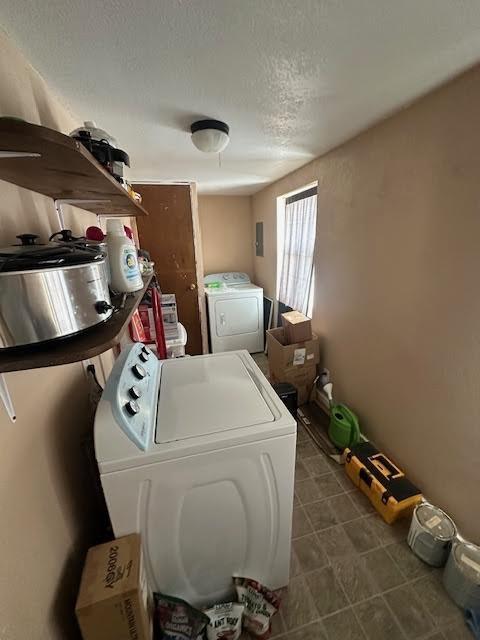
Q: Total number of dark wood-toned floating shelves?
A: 2